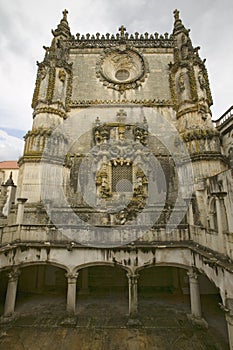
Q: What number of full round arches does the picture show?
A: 3